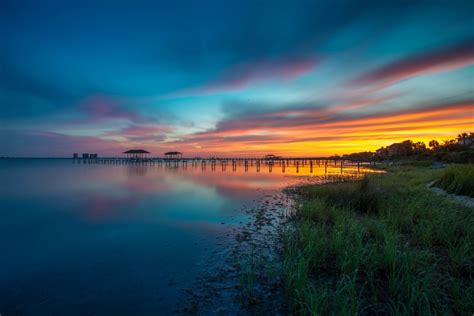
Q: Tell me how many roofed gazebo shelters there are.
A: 3